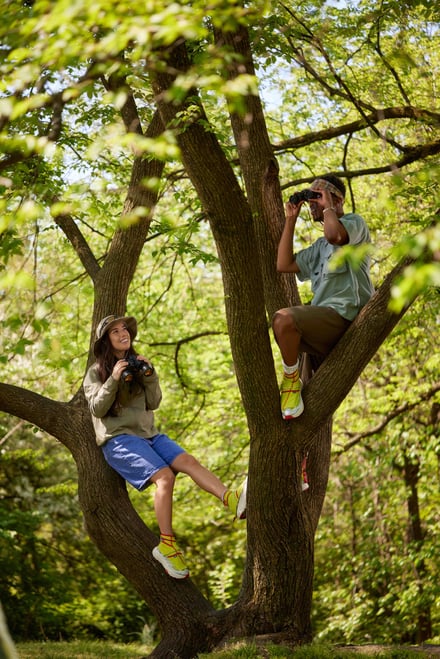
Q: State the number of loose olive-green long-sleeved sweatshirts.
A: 1